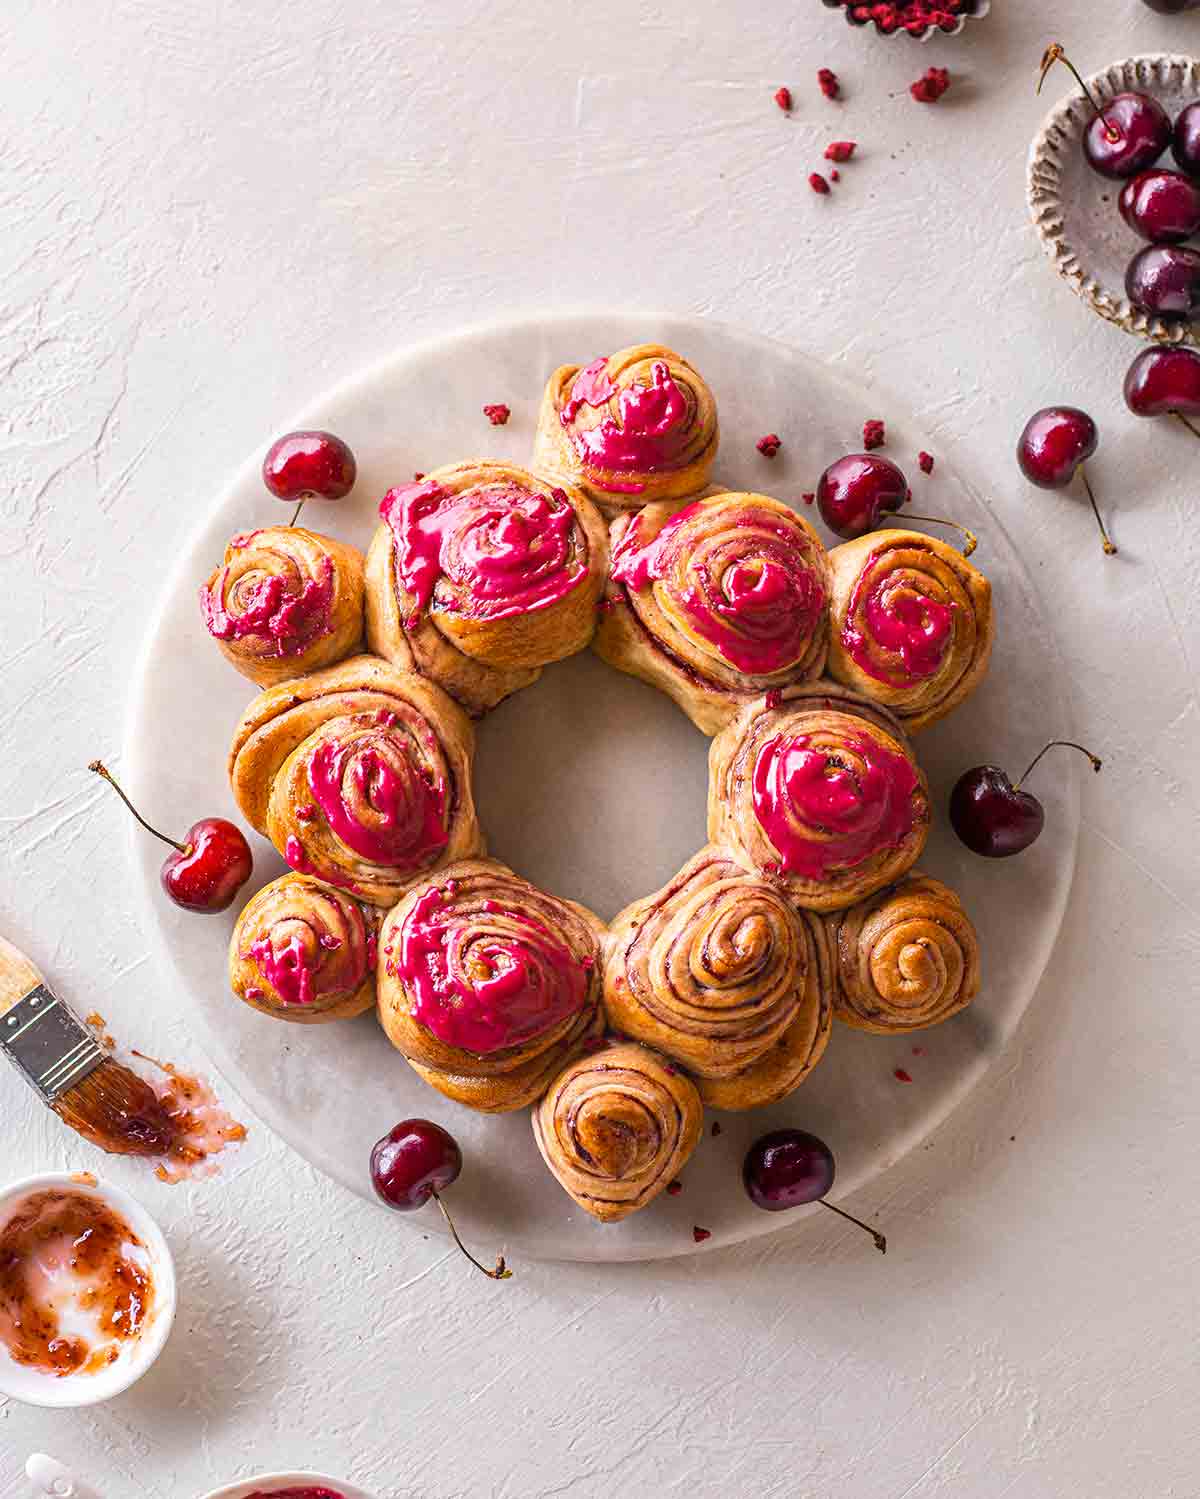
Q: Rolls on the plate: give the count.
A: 12